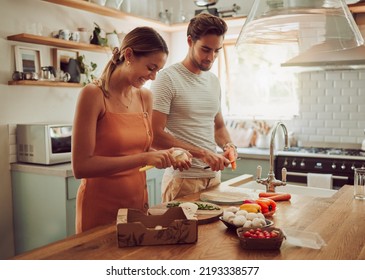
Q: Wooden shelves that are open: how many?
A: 3